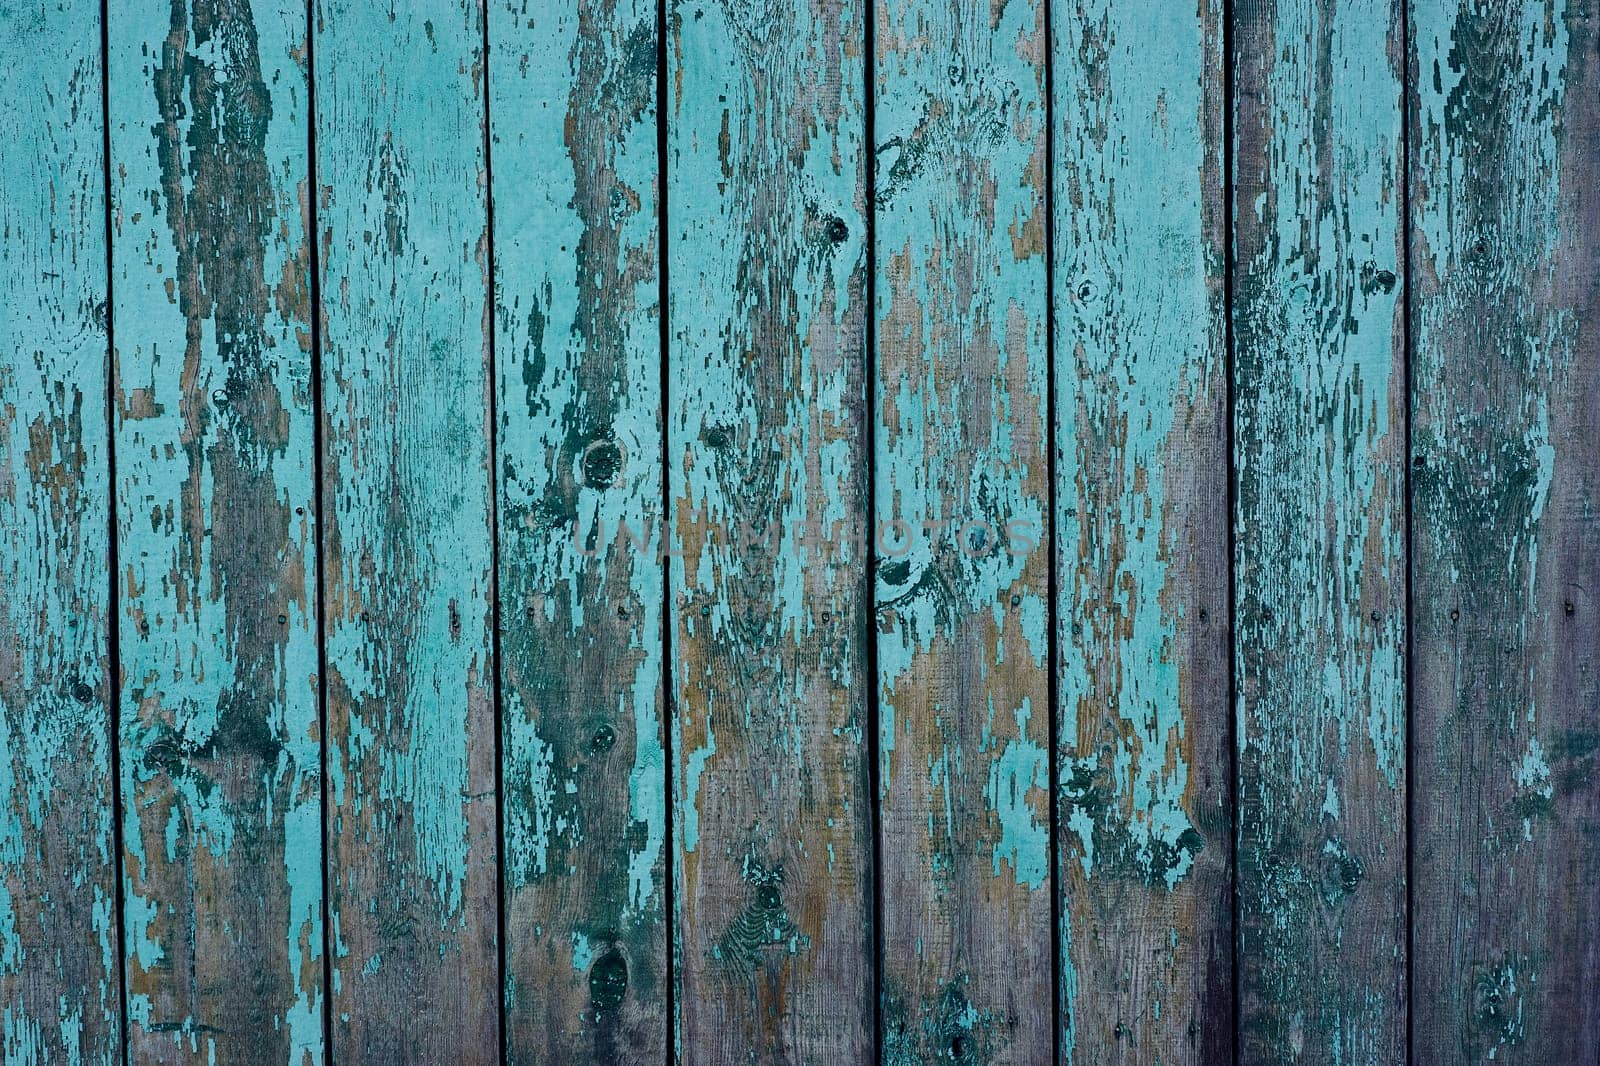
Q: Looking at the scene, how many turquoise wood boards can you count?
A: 9